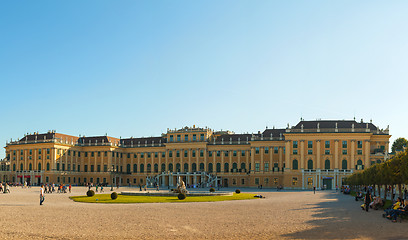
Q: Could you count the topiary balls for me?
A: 5